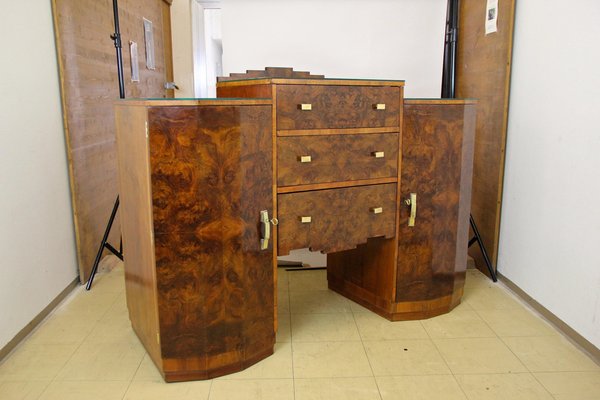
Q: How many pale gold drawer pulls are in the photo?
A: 6